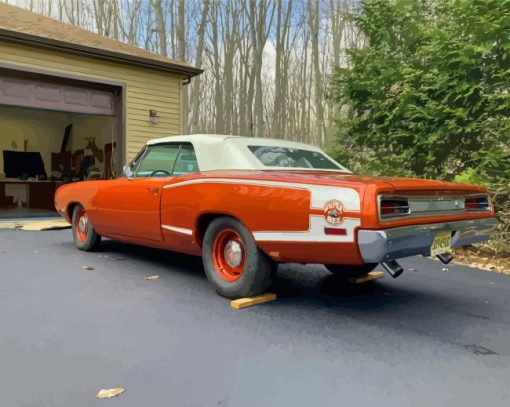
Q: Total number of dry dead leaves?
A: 3